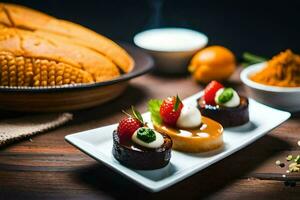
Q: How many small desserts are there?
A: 3